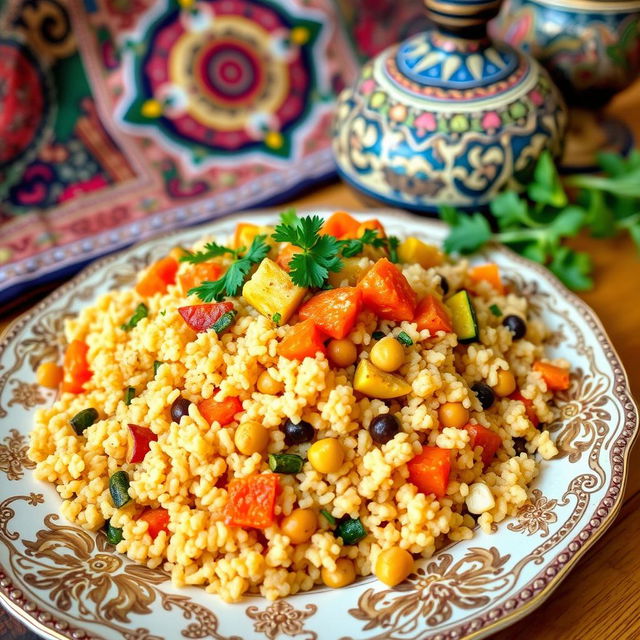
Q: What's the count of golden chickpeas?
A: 11